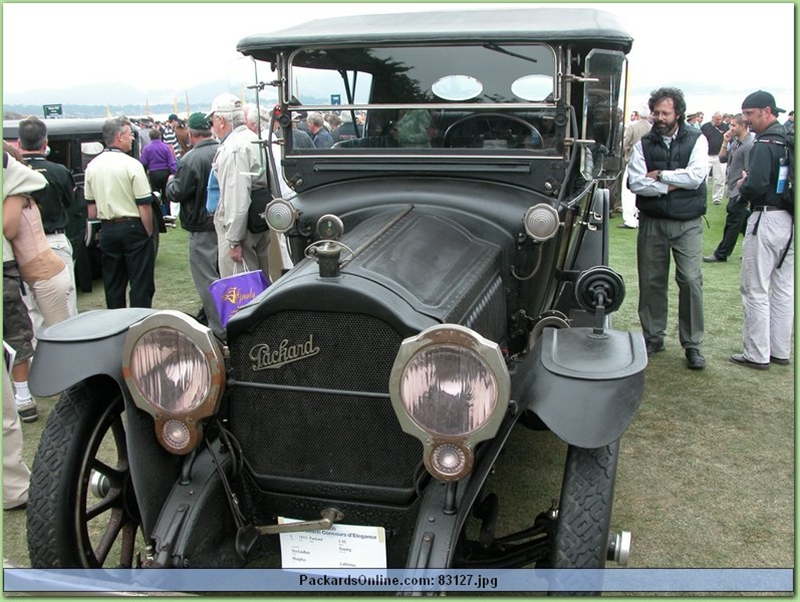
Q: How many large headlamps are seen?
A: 2